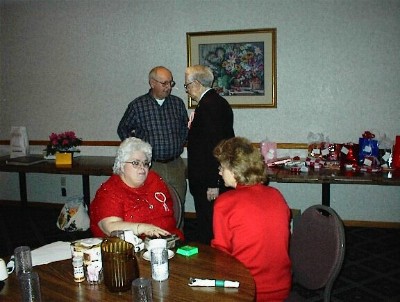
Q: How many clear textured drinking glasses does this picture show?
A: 3